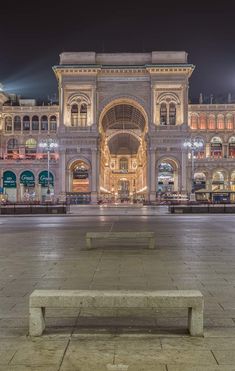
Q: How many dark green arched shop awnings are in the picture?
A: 3